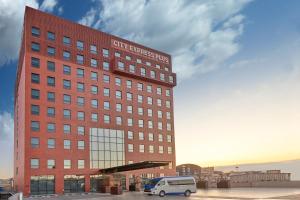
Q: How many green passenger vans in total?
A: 0